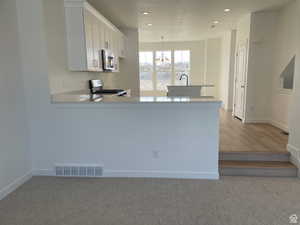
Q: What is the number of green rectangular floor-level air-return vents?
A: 0